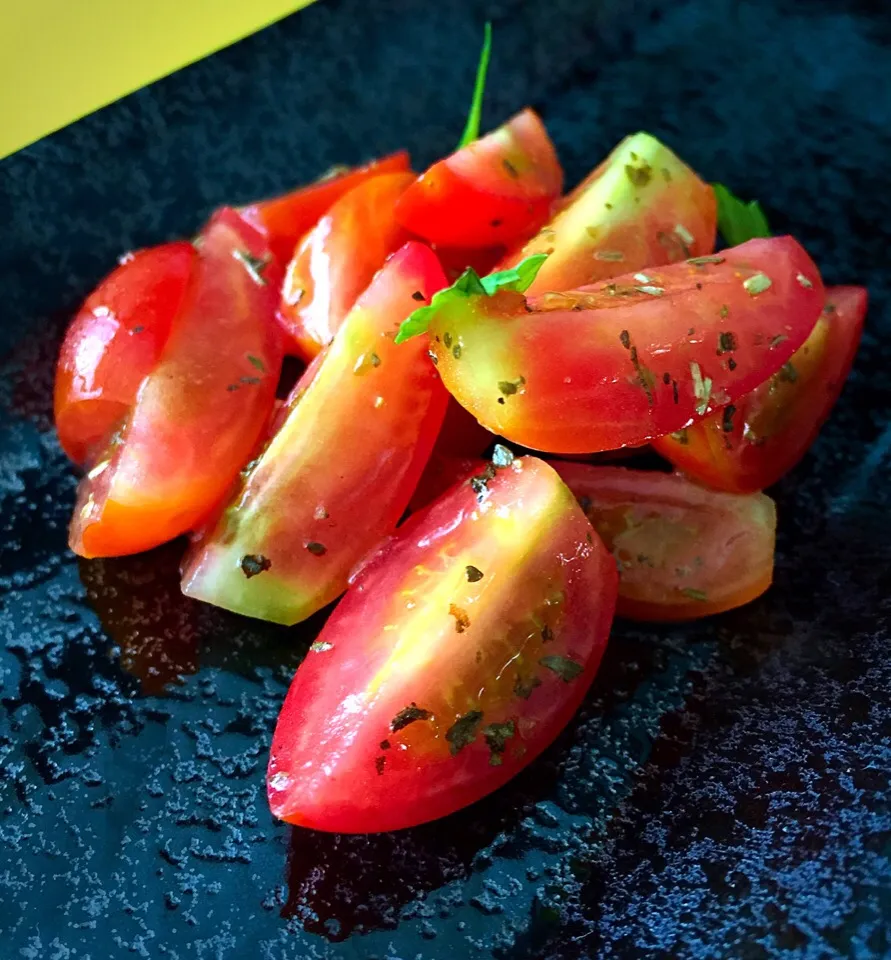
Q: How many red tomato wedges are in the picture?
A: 11